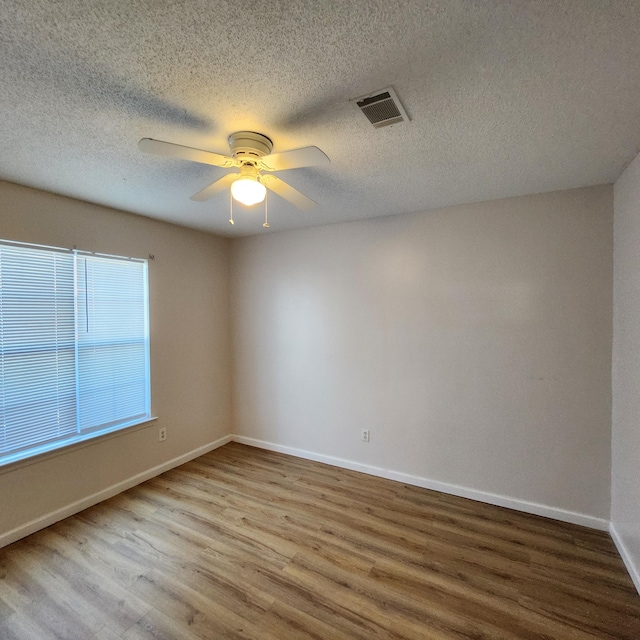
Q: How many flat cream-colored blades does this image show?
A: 4